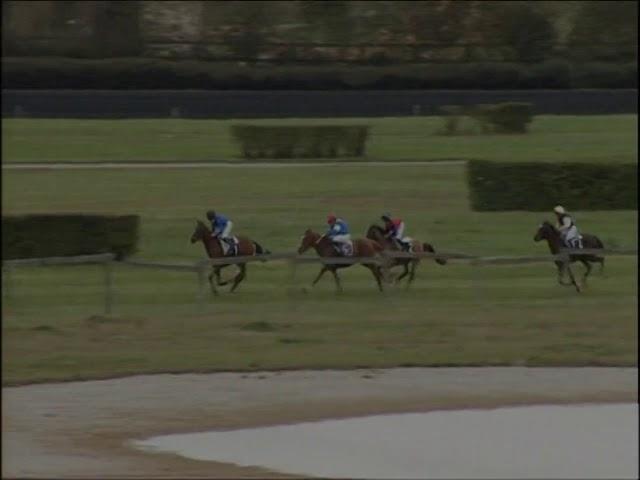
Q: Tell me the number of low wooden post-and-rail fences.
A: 1